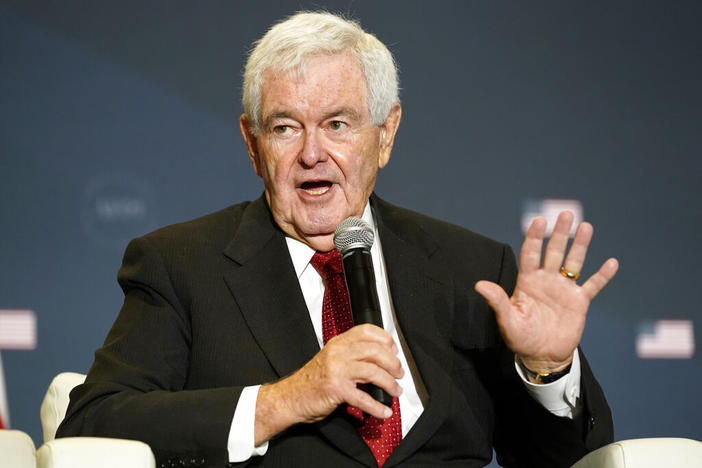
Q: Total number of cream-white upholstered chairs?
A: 2